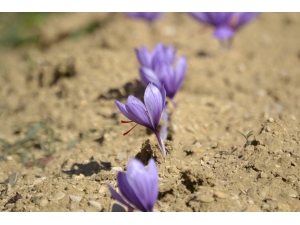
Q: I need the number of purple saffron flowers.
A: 6